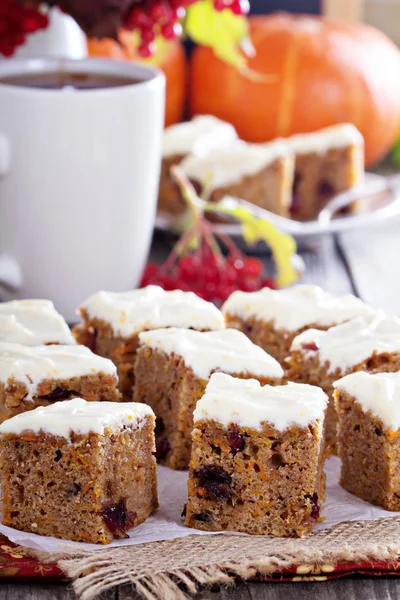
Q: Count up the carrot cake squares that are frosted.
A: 12